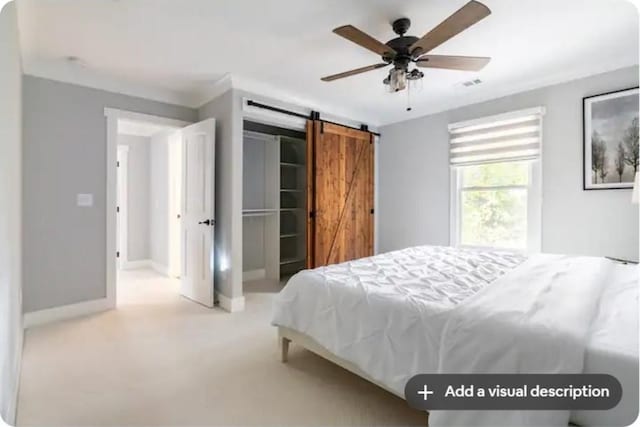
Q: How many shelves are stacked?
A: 5